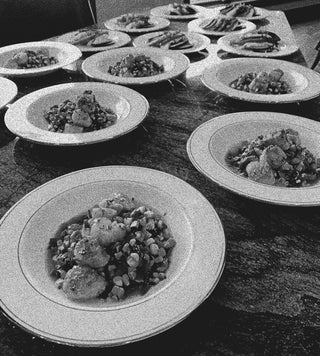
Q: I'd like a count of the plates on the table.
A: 14